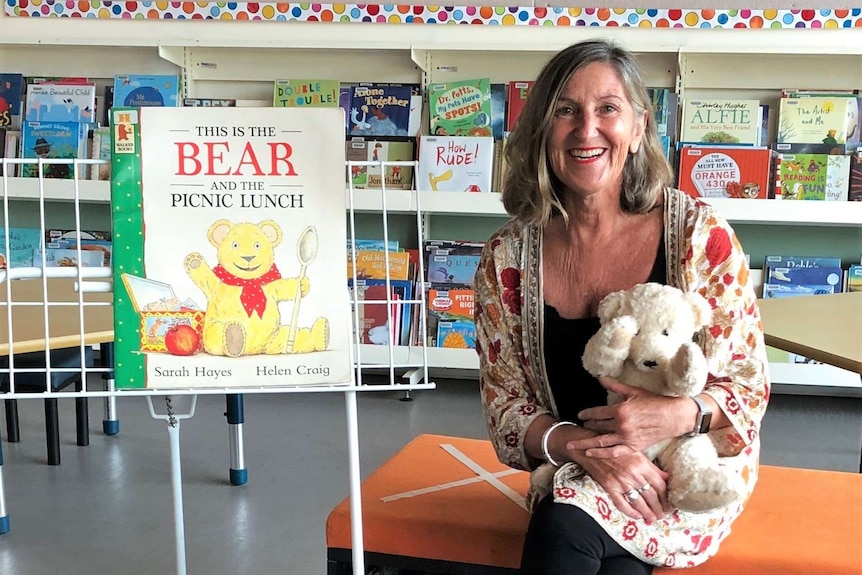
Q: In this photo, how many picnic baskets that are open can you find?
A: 1